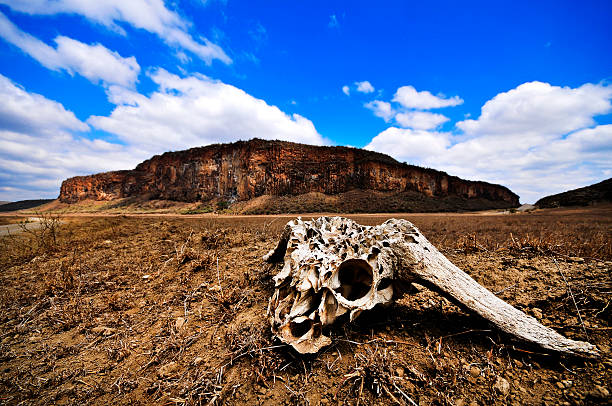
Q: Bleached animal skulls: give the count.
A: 1